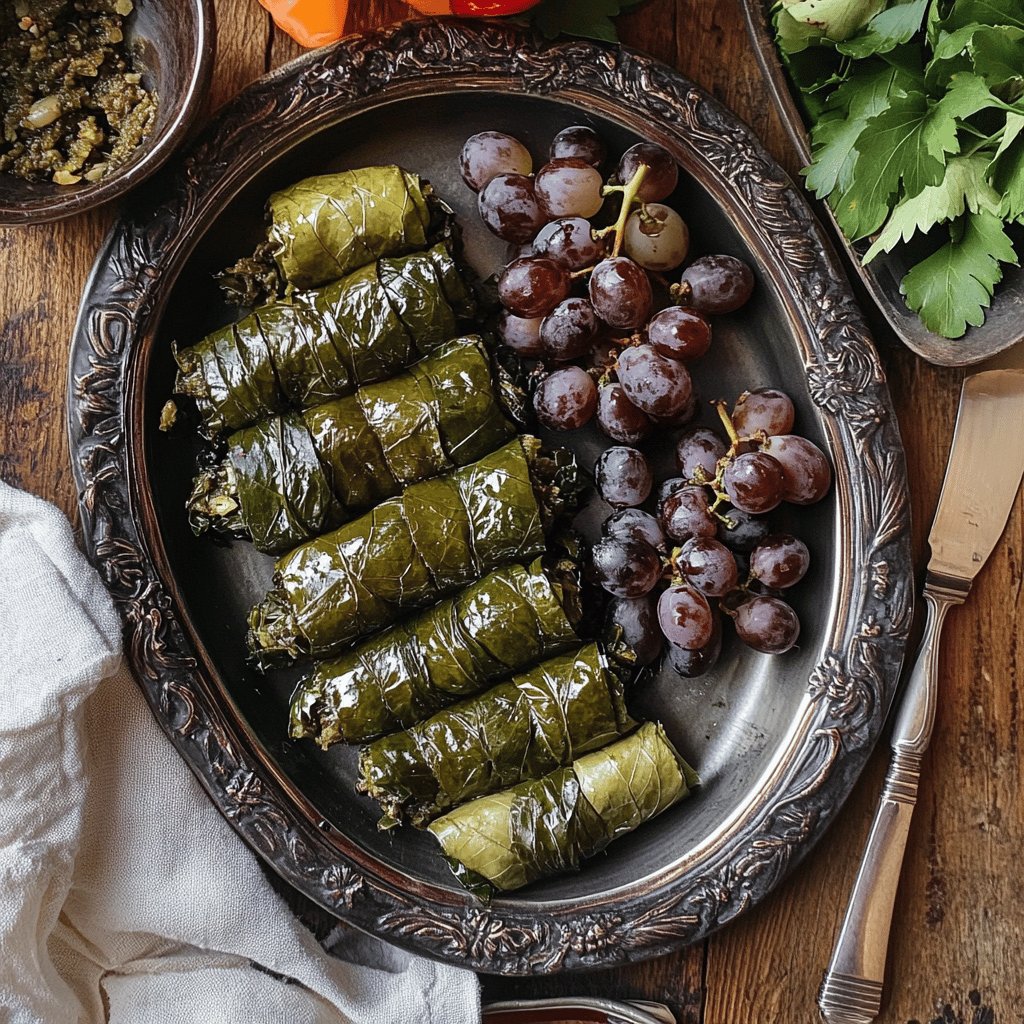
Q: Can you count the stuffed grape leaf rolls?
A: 7